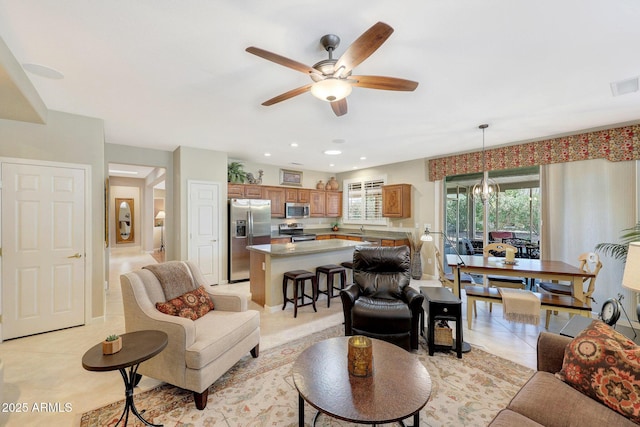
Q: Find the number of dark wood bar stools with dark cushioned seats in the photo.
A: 3